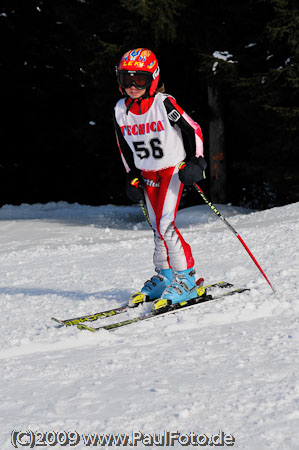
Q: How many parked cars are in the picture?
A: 0